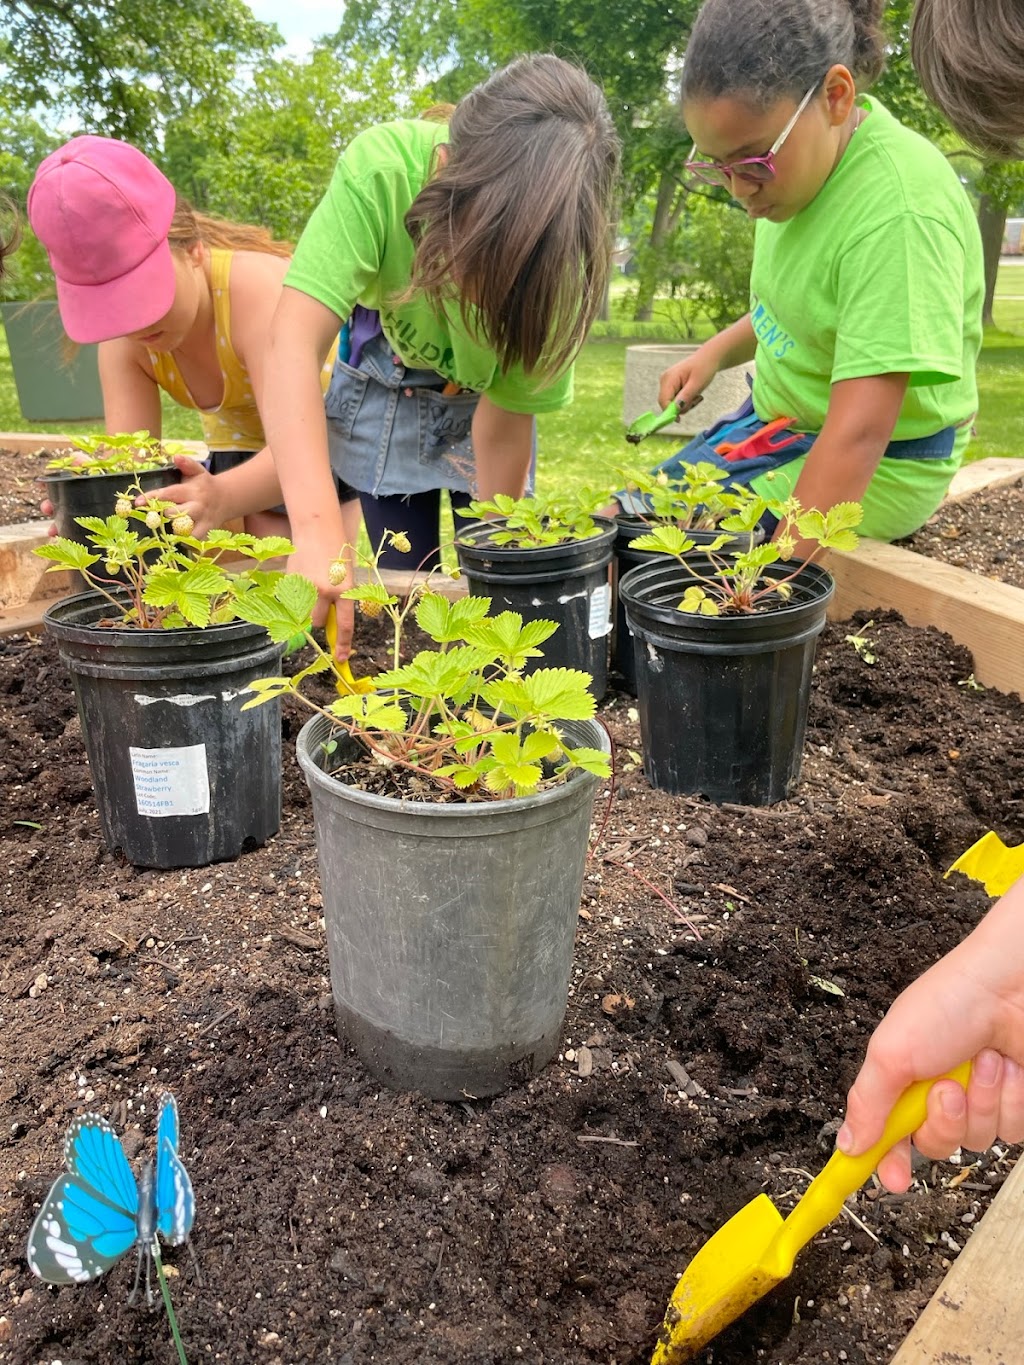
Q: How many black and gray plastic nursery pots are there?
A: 6